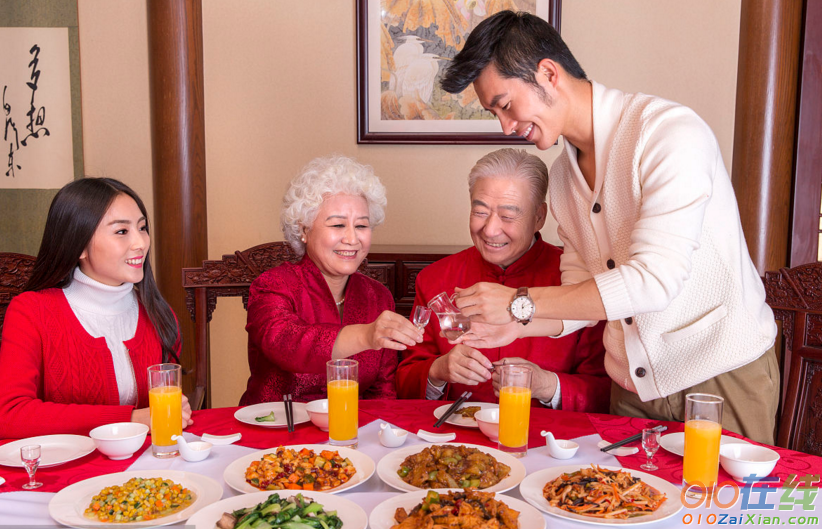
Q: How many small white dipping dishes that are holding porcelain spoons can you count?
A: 3